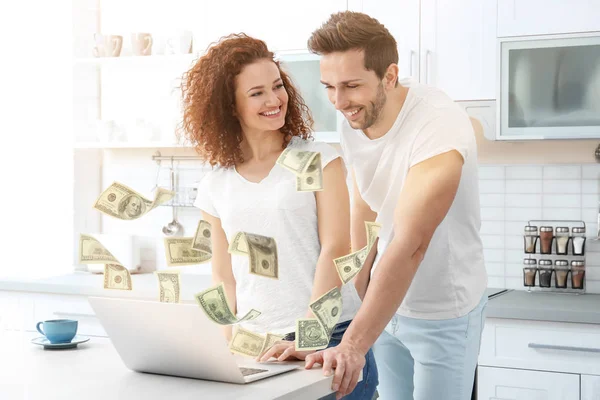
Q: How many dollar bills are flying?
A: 10